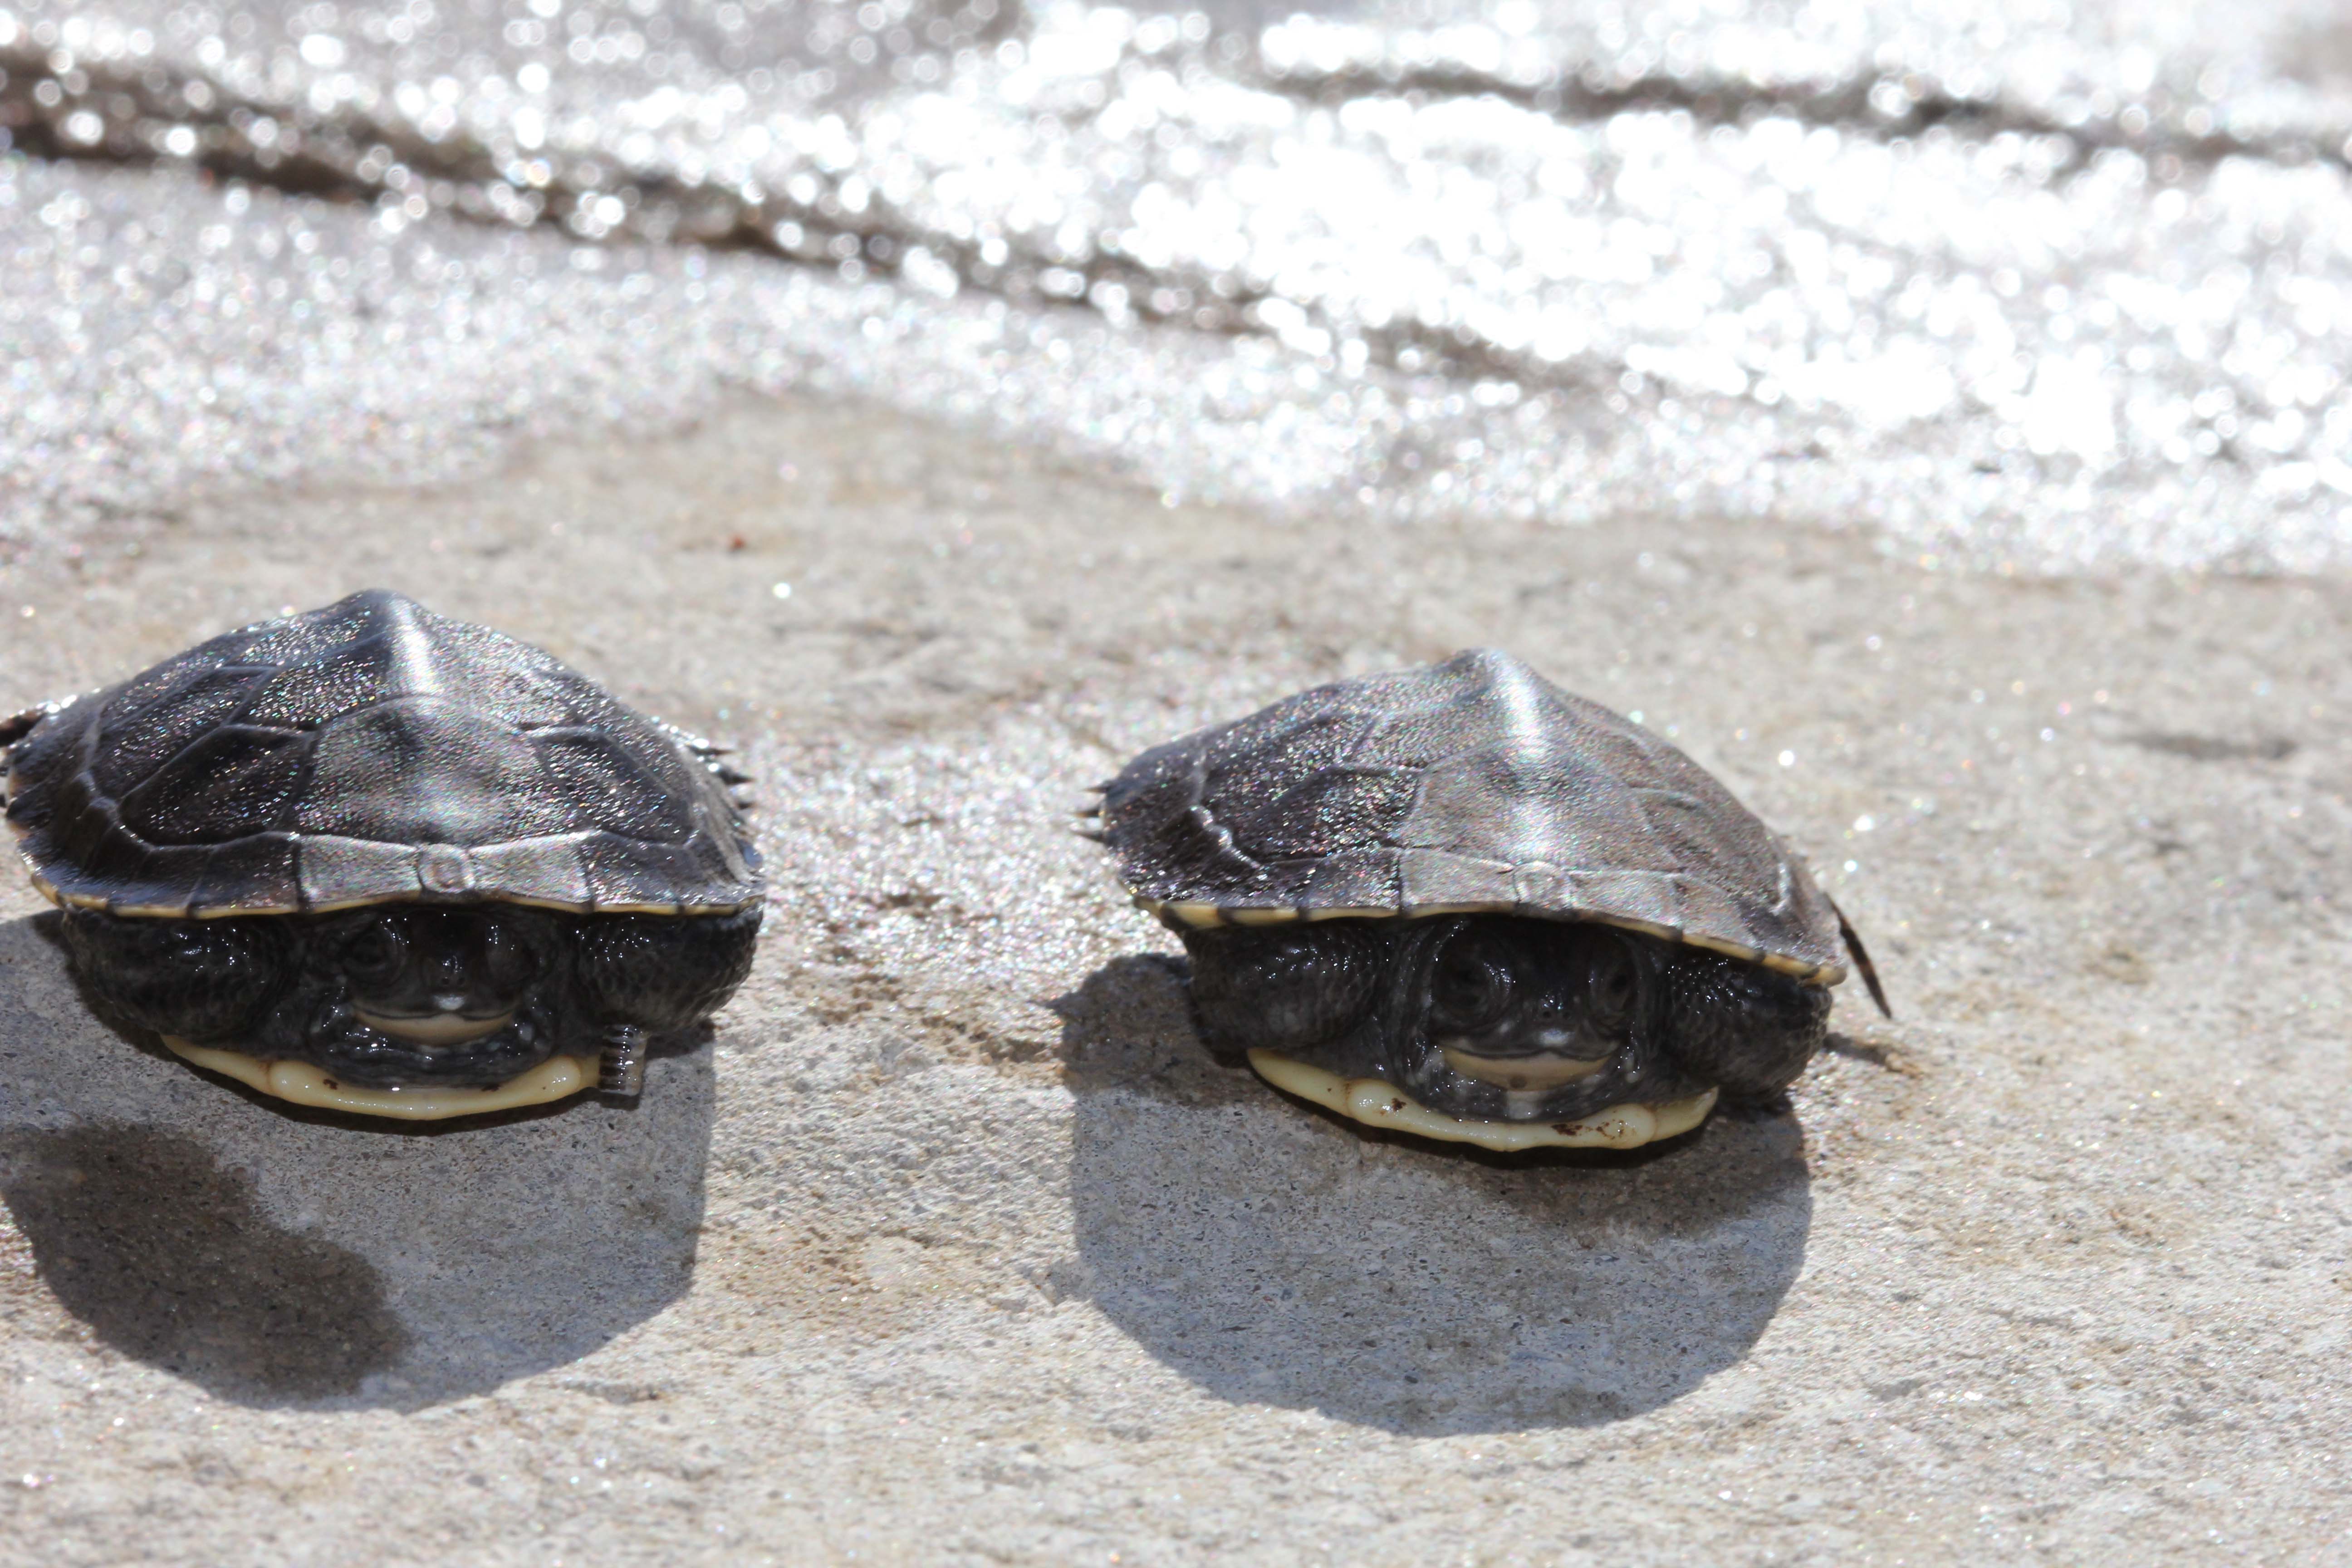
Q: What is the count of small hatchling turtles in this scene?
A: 2